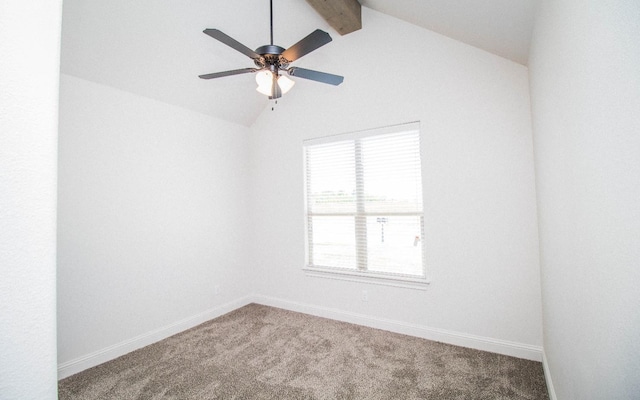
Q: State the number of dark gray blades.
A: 5